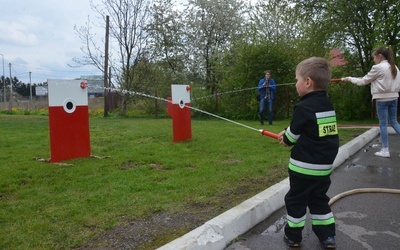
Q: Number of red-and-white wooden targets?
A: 2